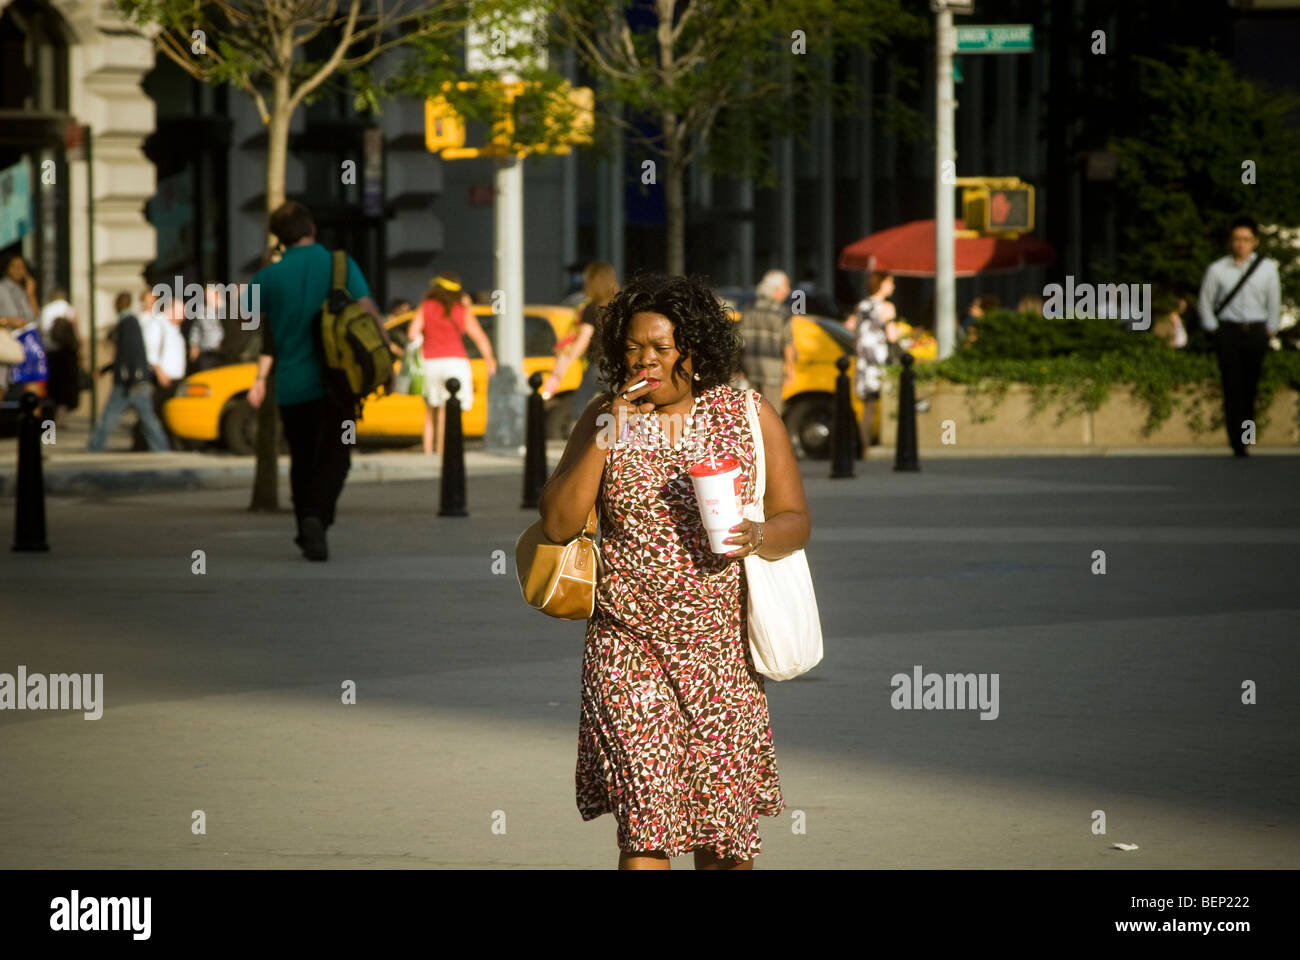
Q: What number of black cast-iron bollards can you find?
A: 5